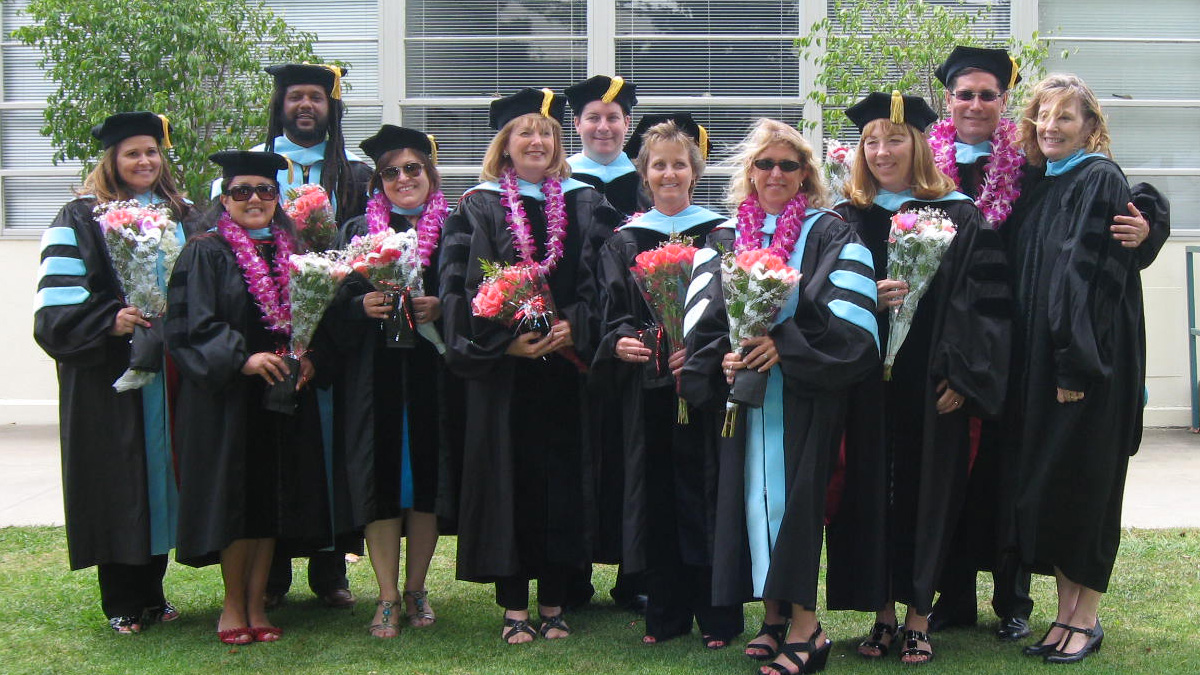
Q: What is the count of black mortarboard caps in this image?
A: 9